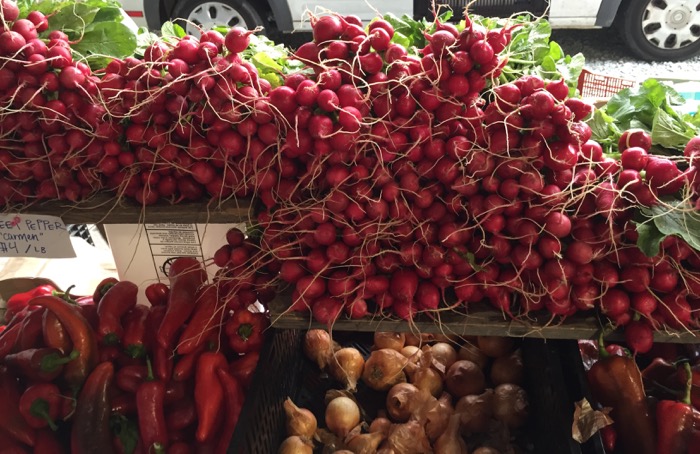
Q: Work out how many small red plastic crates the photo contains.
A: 1